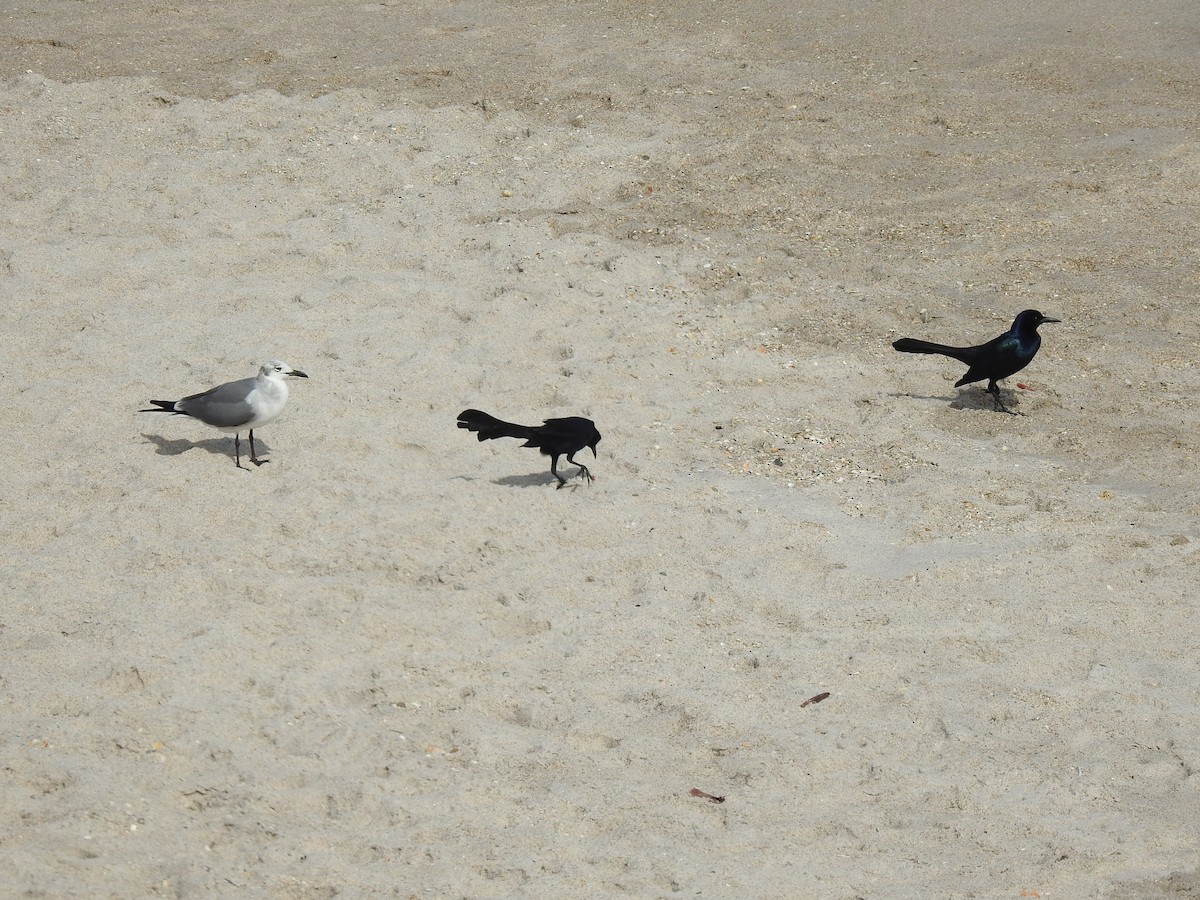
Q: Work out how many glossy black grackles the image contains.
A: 2